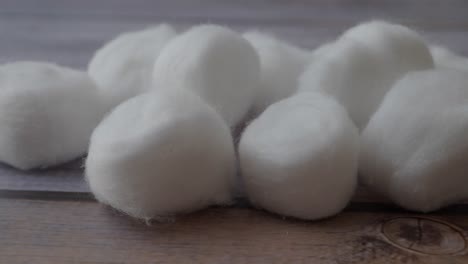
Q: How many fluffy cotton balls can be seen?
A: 9